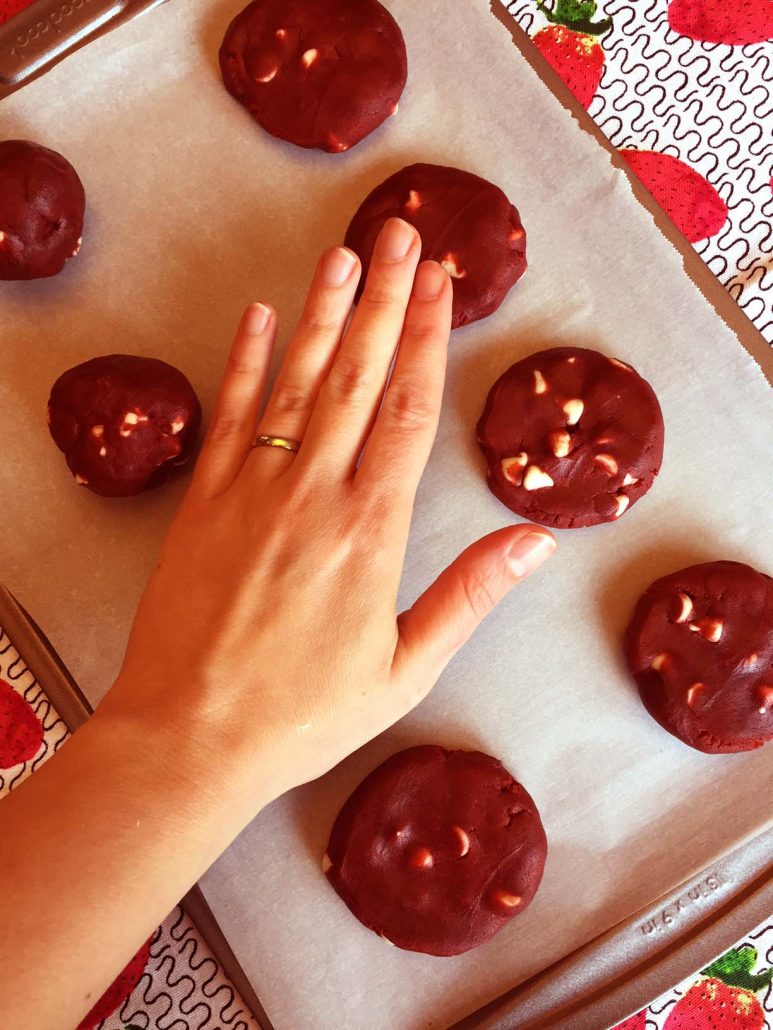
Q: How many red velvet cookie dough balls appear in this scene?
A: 7